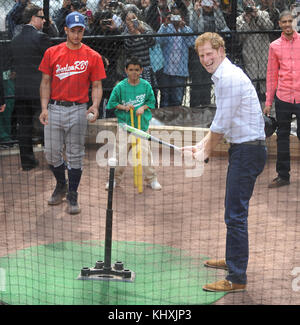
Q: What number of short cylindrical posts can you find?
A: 4